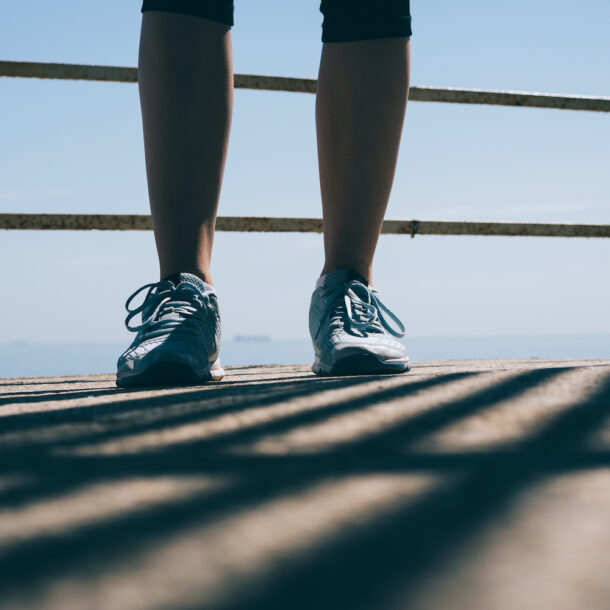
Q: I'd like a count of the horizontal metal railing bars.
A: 2